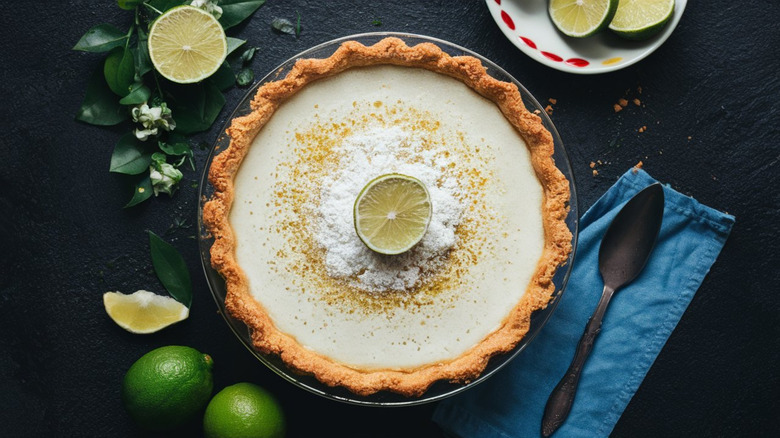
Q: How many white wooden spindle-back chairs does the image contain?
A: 0